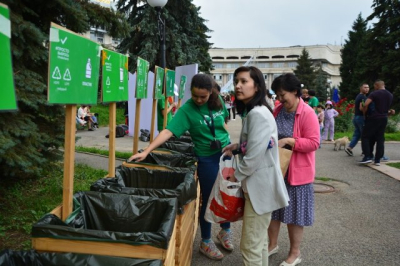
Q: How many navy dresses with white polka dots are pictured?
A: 1